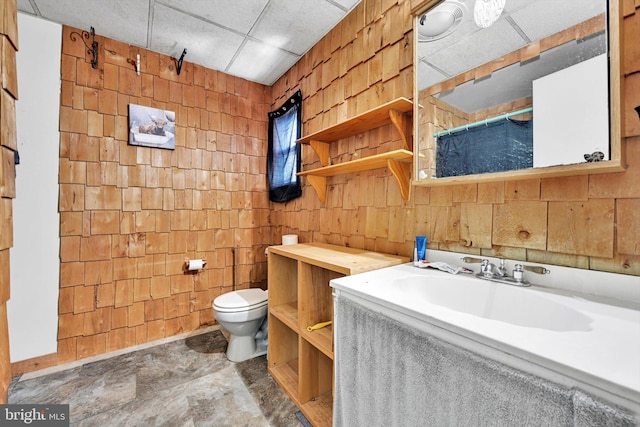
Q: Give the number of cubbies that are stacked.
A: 4